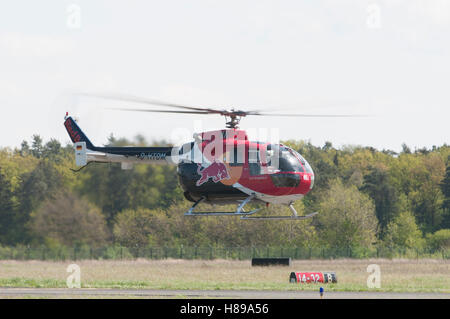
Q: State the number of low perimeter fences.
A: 1